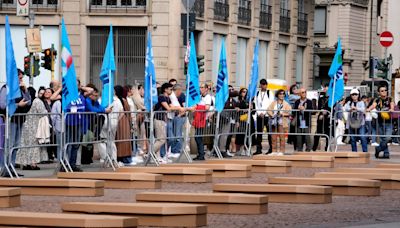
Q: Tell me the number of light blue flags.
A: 8